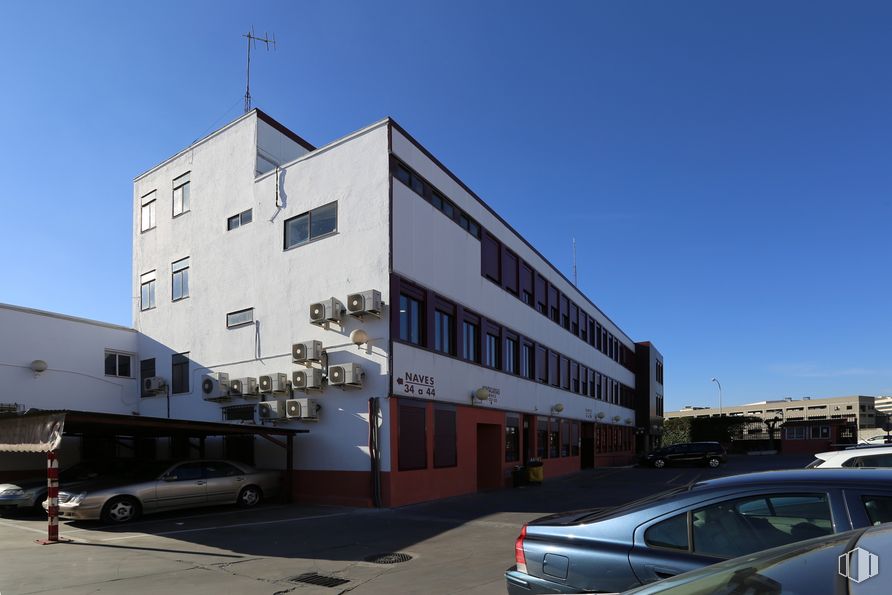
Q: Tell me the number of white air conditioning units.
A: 11